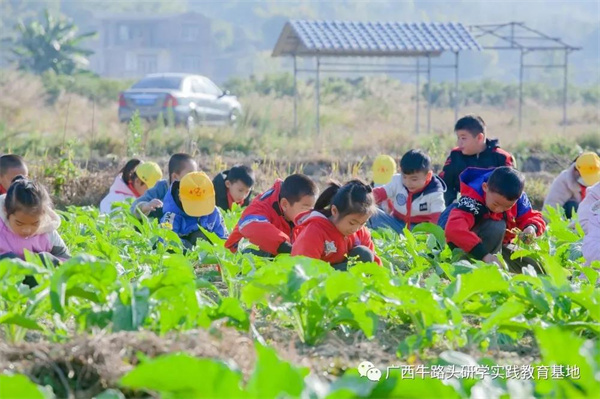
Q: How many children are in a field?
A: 14